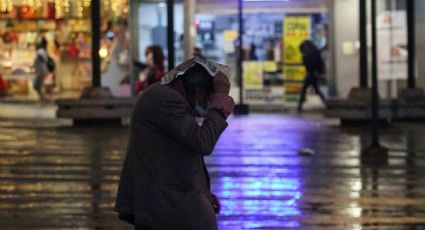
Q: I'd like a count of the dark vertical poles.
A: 6